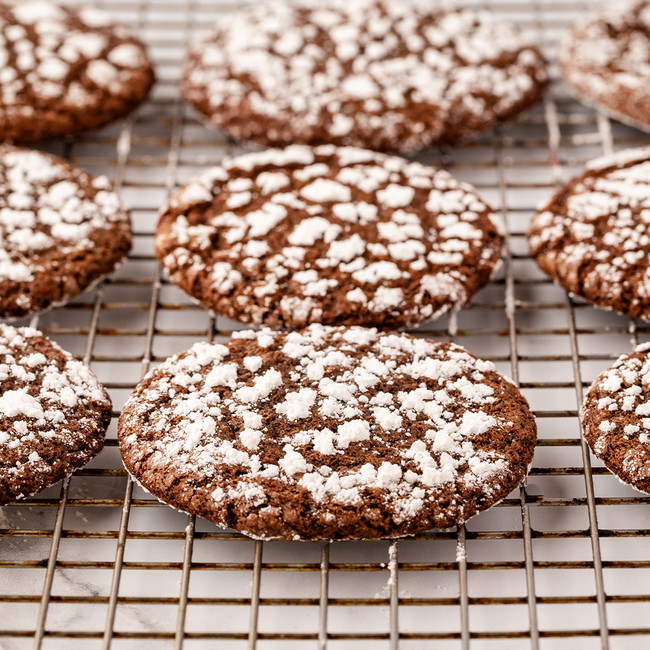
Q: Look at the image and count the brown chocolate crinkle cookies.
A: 9